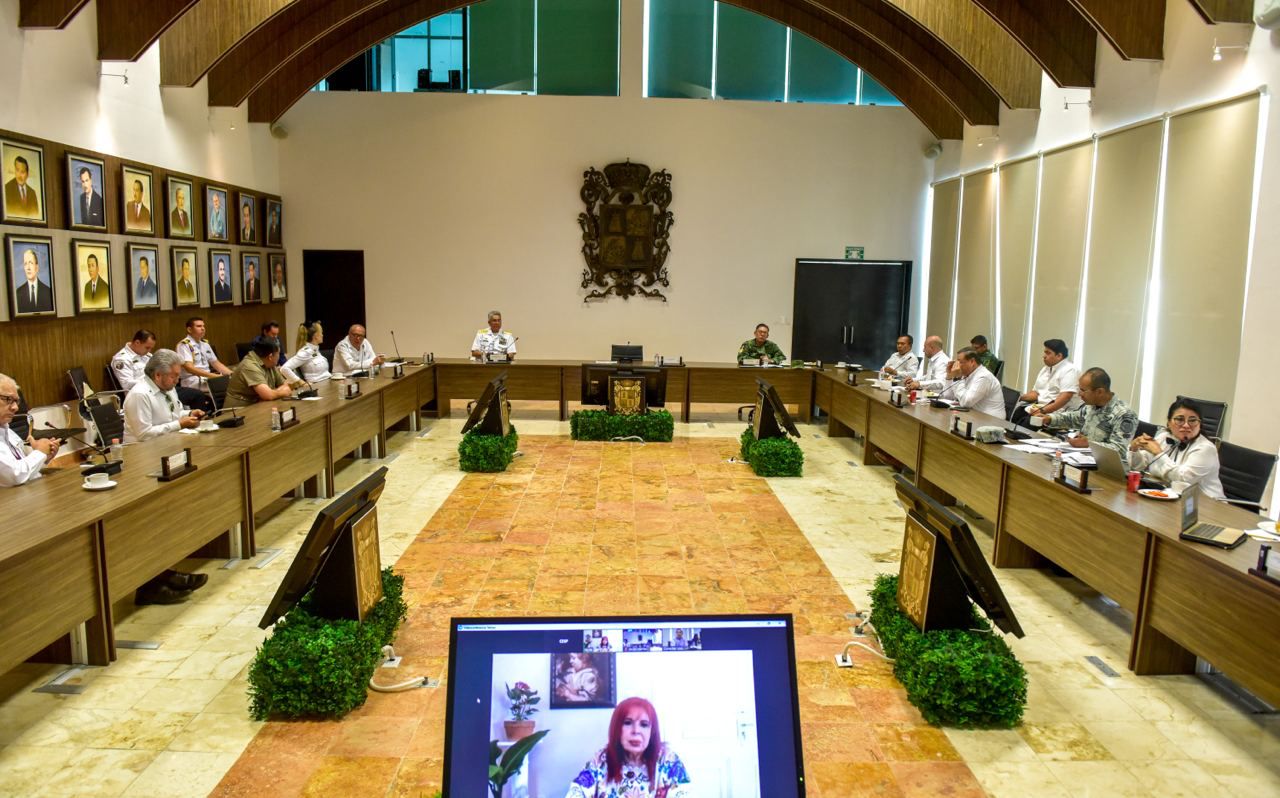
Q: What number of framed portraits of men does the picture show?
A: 14